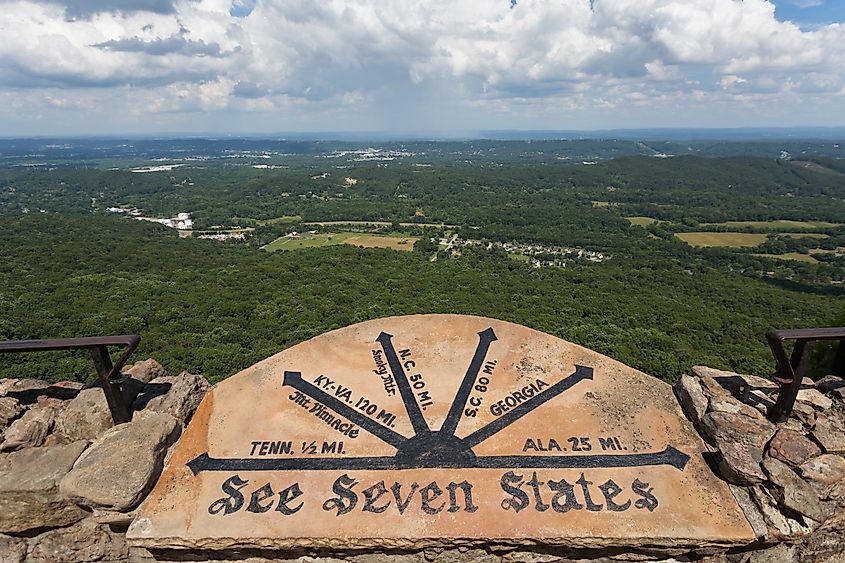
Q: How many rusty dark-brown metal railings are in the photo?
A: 2